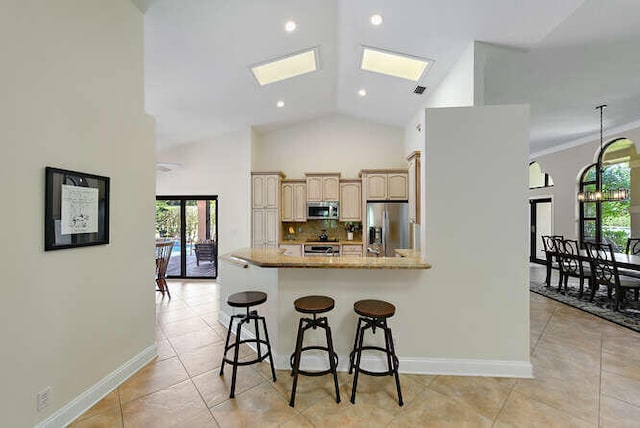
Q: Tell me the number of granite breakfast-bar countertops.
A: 1